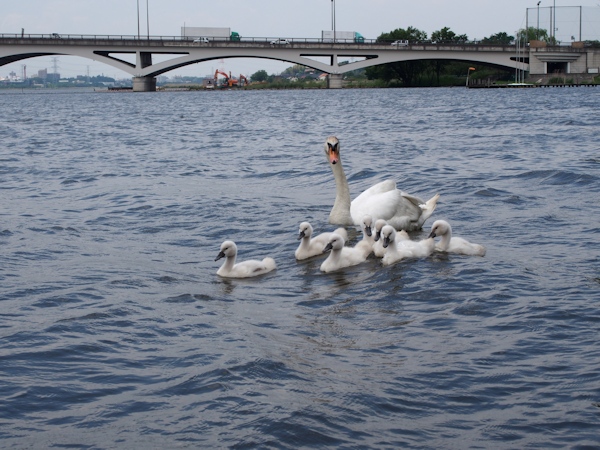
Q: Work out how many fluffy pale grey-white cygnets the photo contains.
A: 7